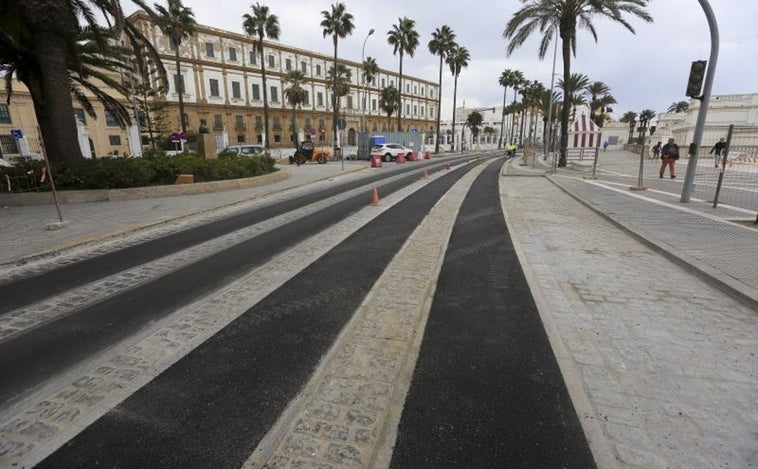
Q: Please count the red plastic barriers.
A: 4